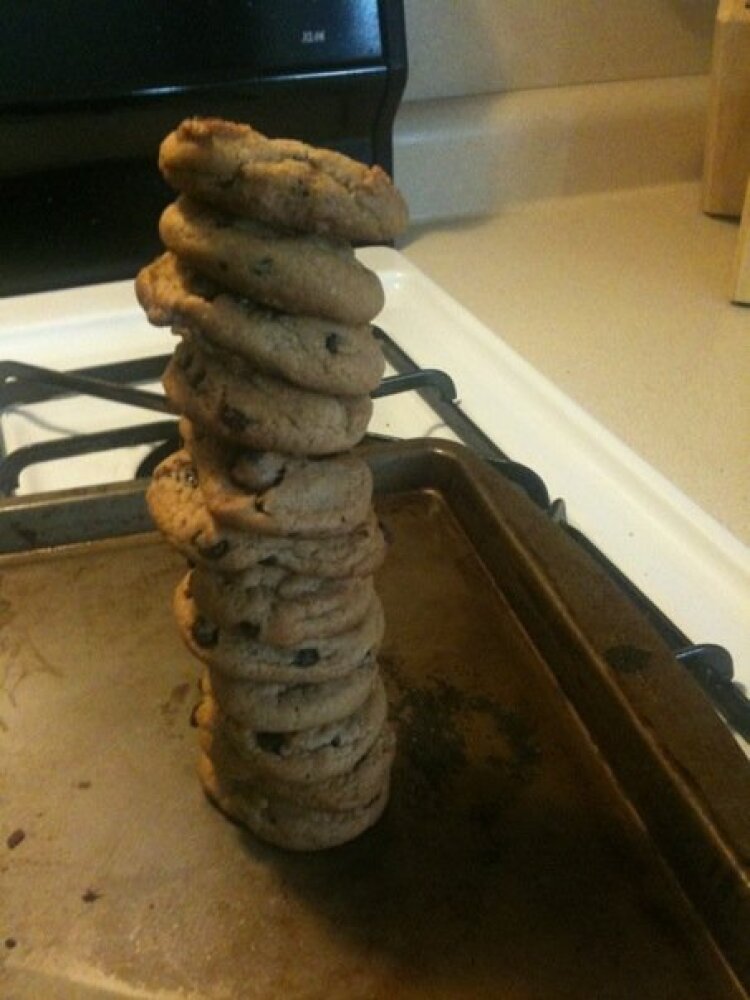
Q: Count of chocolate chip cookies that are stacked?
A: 12